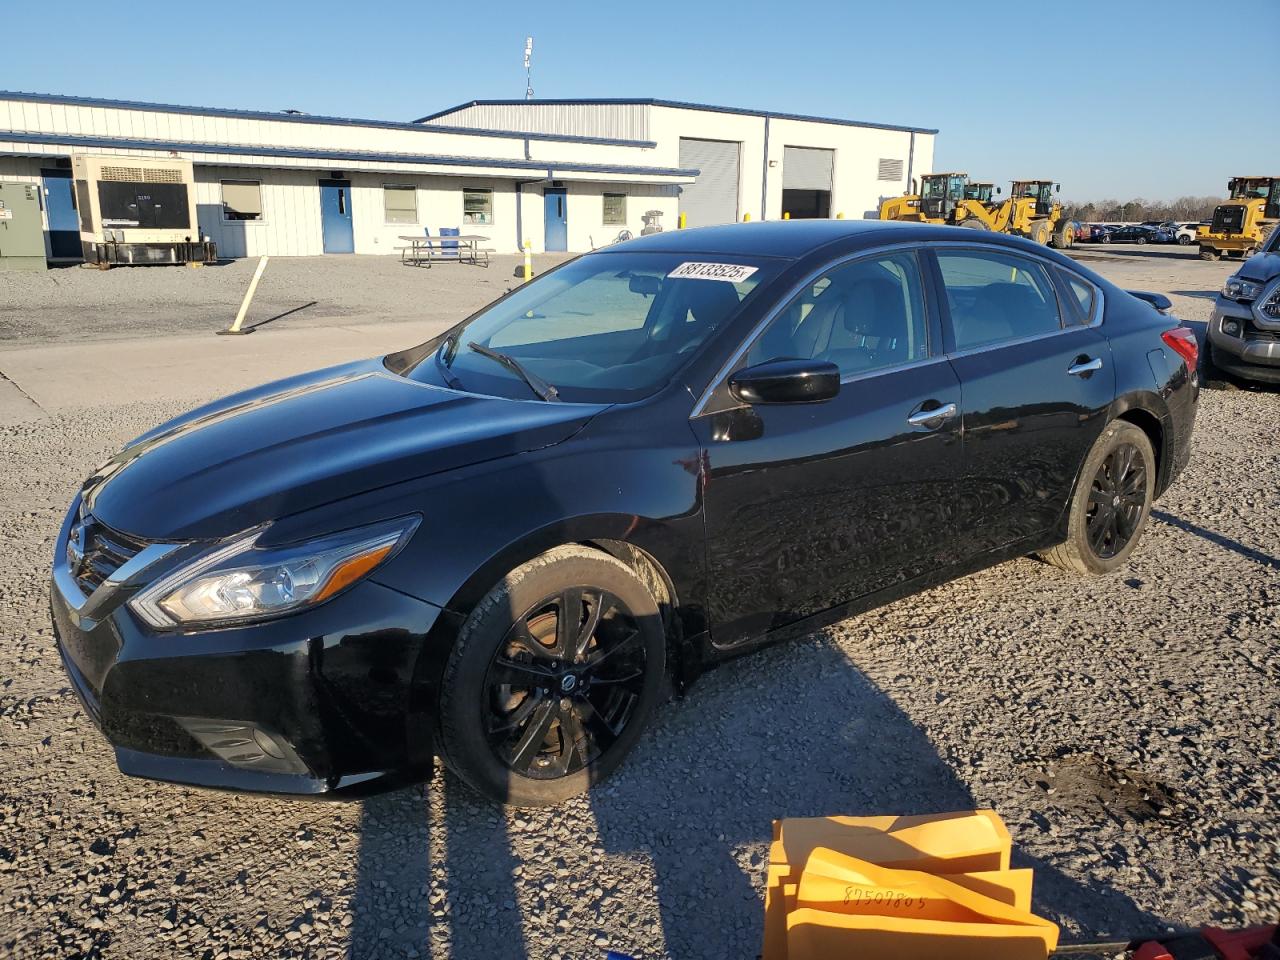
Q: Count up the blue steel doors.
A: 3